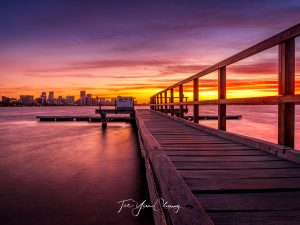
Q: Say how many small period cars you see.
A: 0